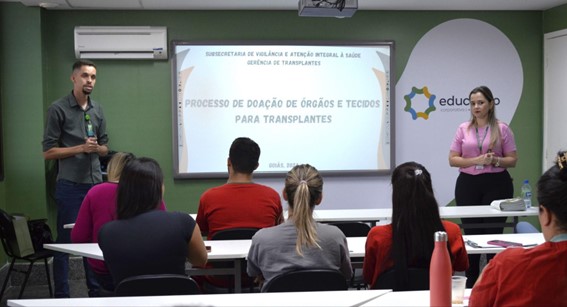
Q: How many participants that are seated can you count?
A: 6